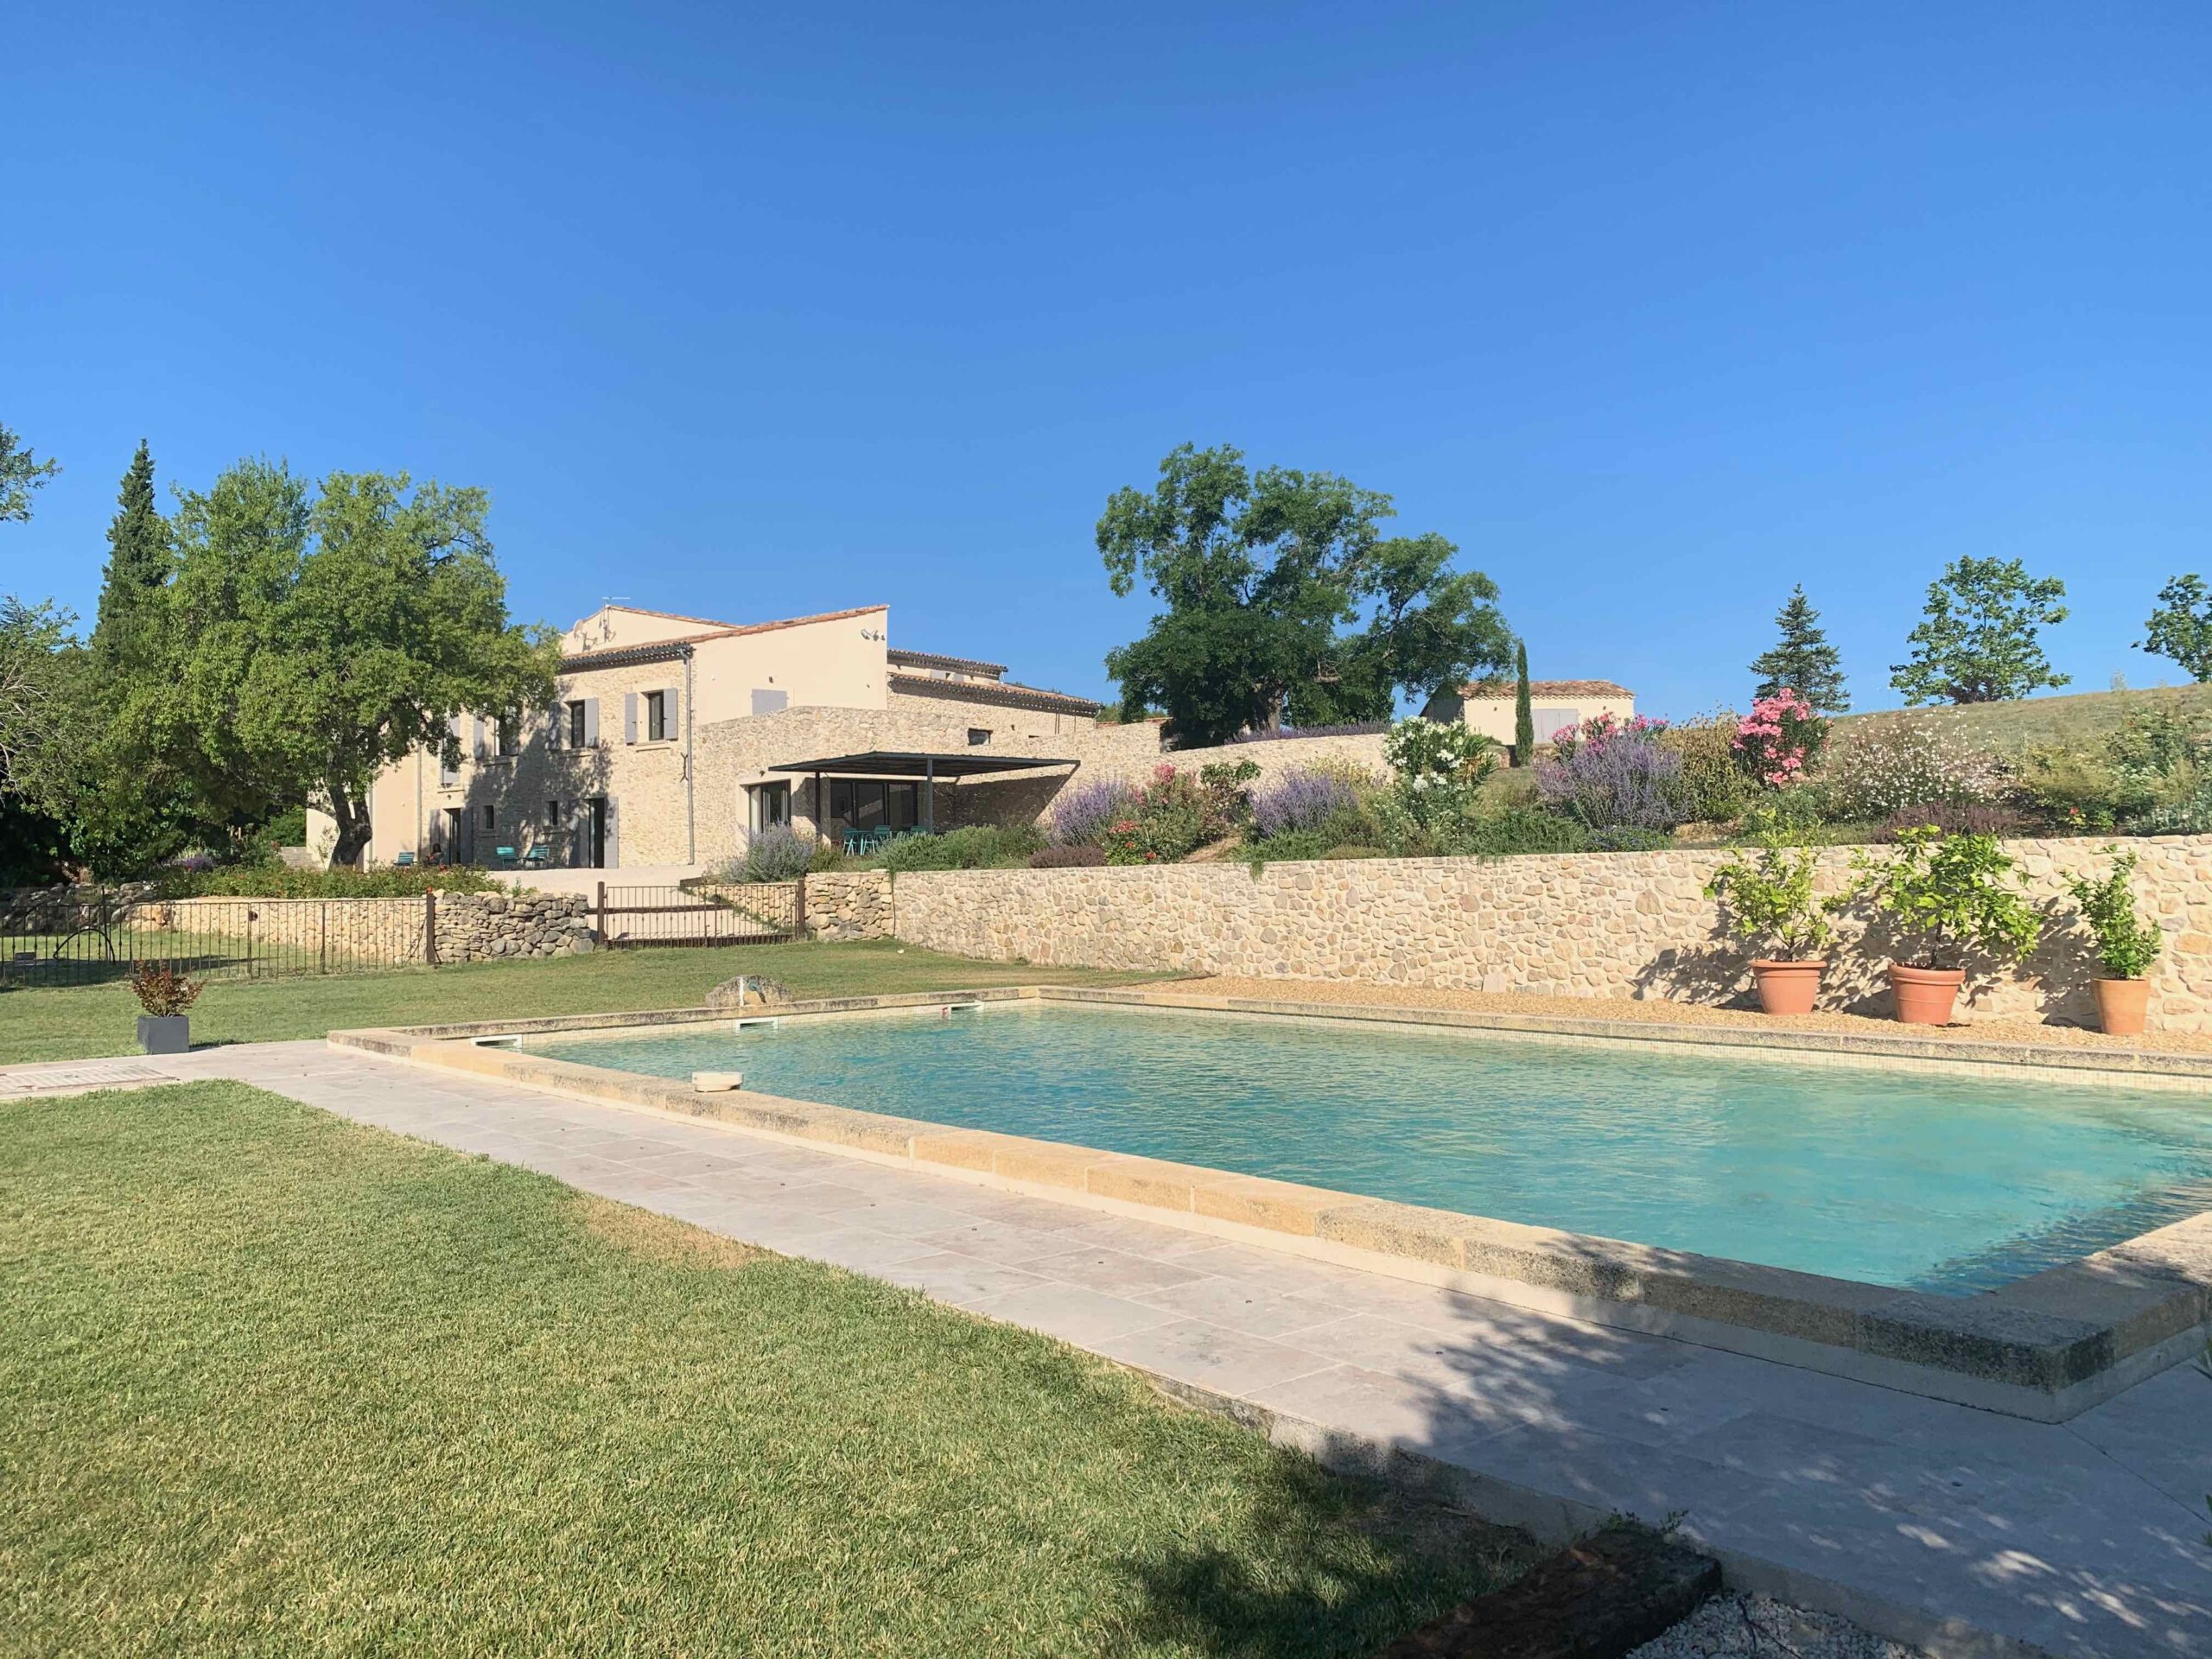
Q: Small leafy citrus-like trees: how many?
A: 3